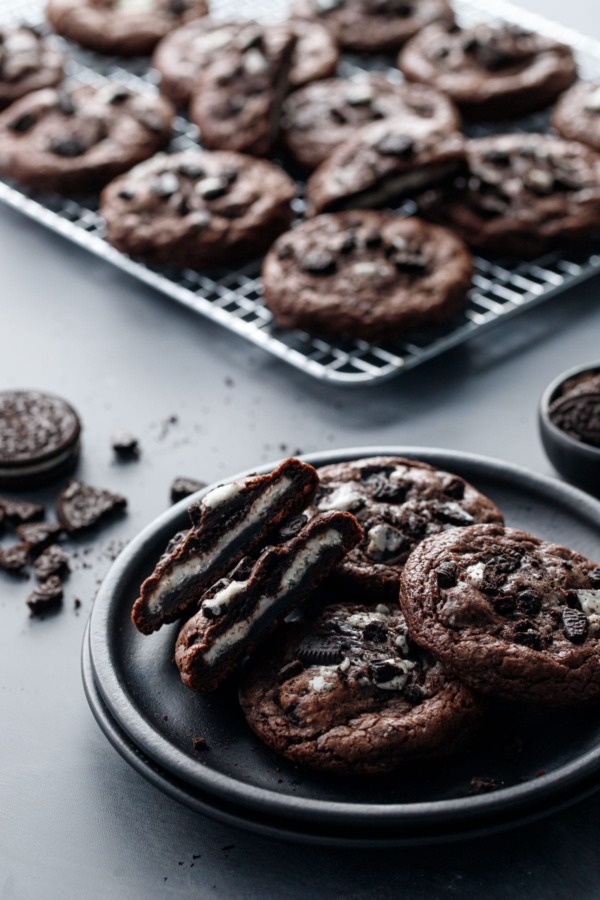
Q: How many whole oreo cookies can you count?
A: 1